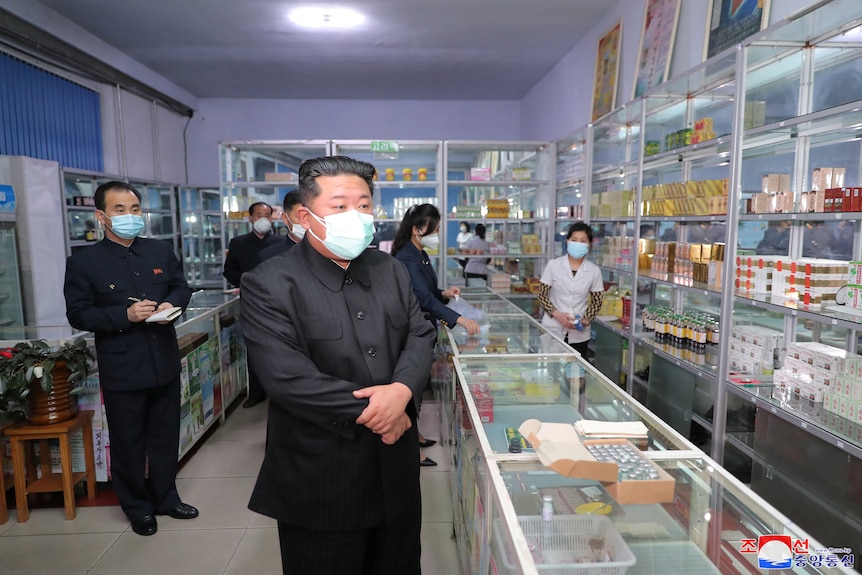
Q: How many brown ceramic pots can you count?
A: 1